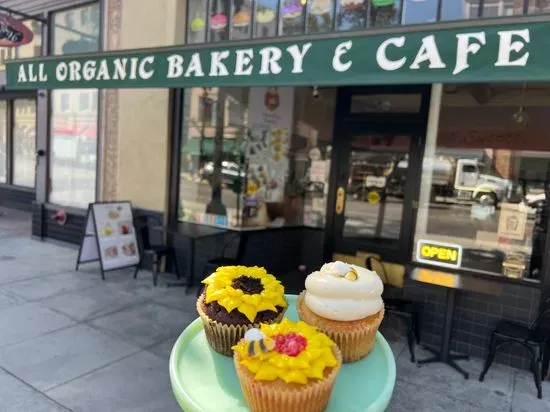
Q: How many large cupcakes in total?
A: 3